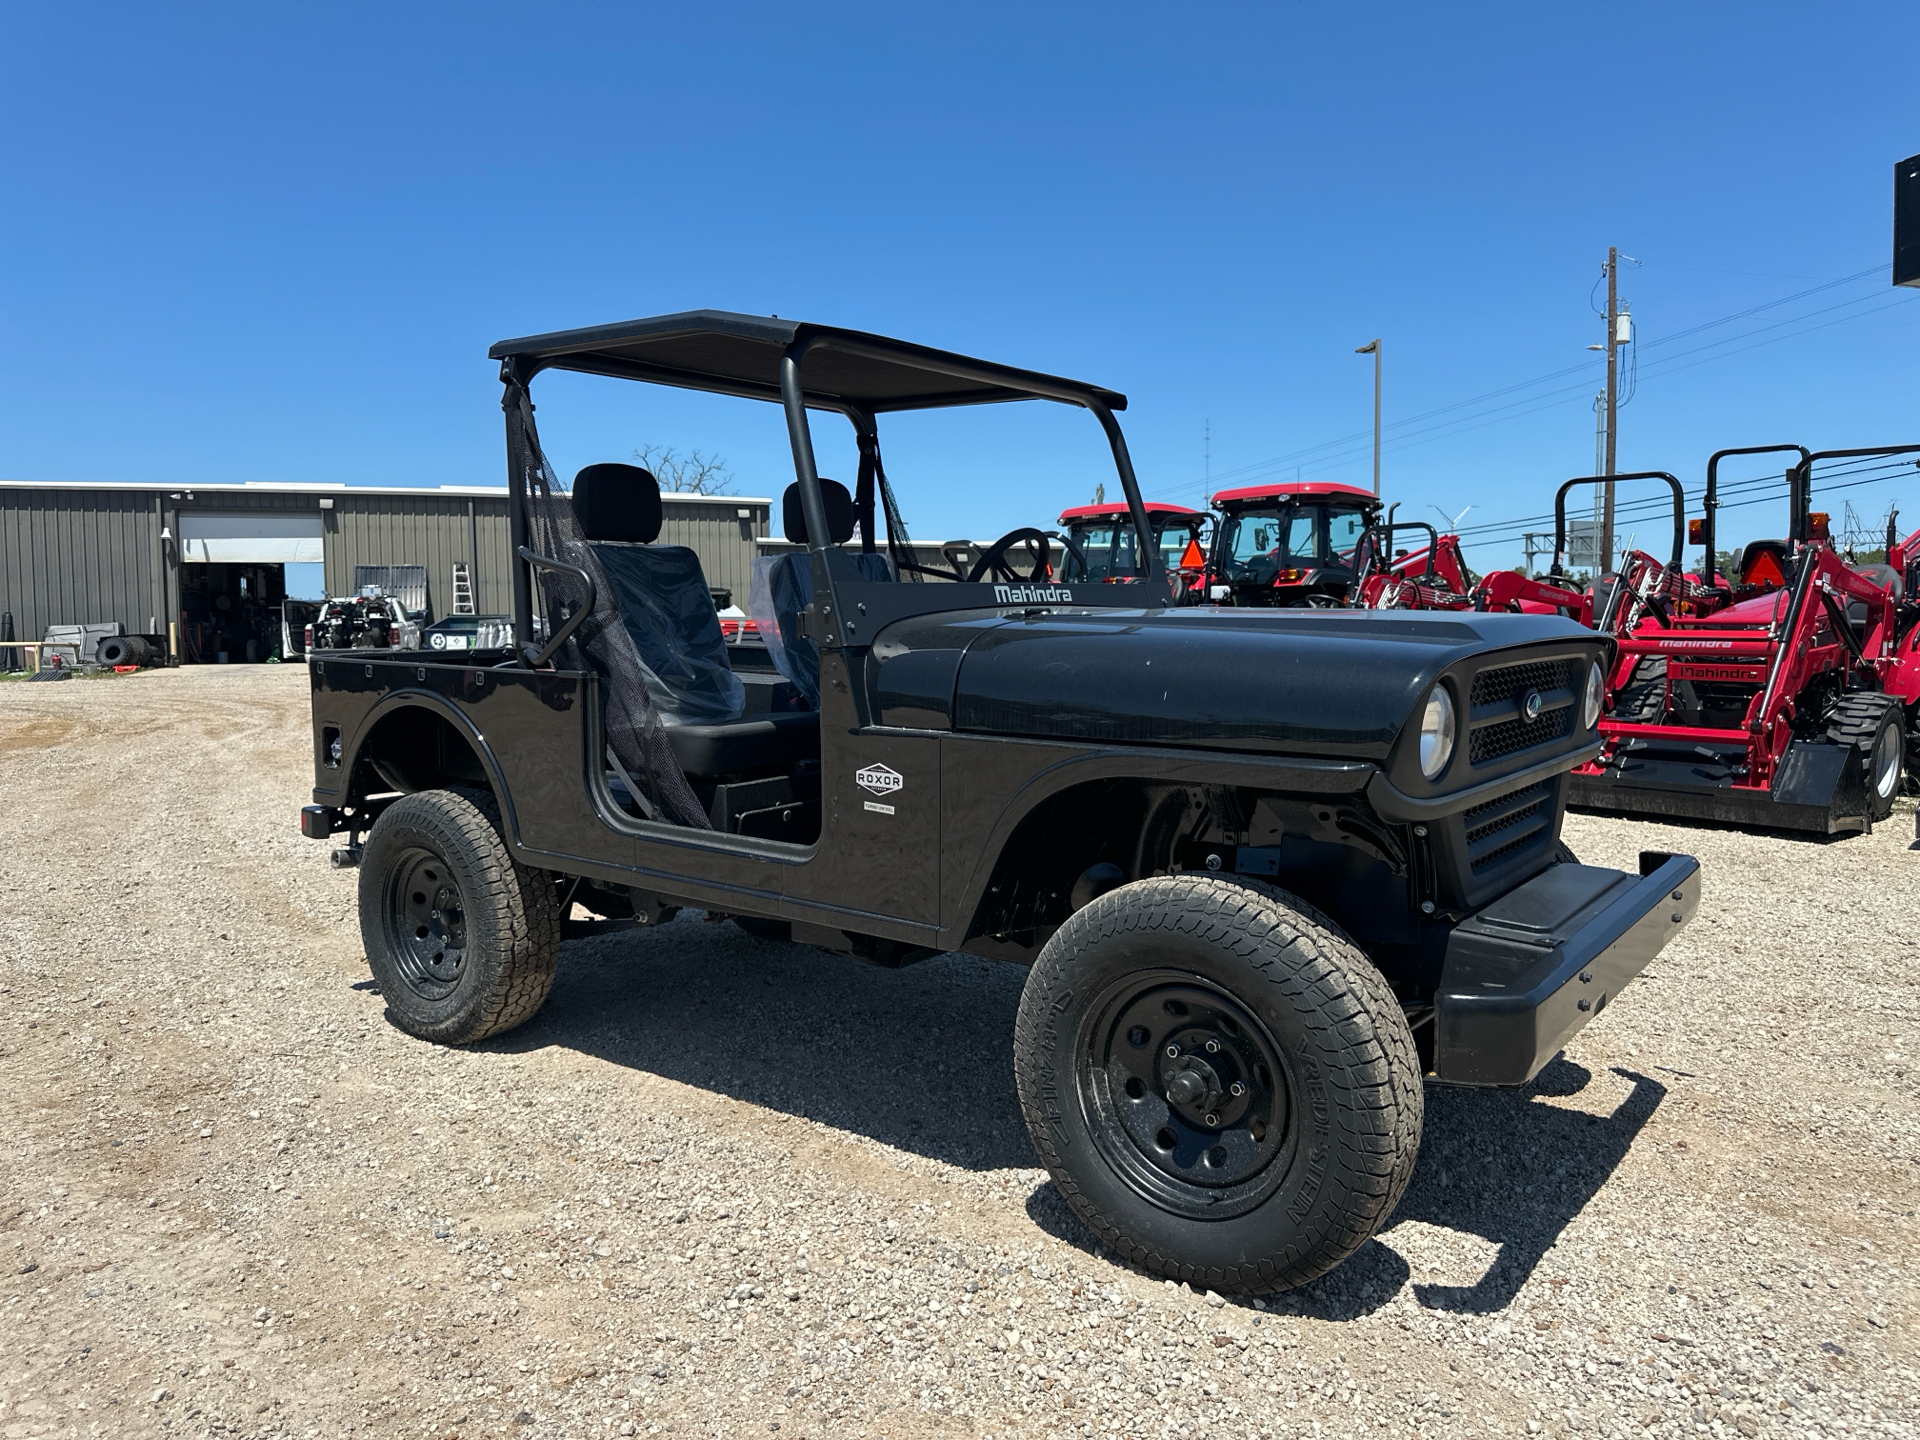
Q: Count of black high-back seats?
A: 2